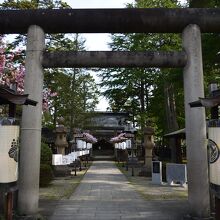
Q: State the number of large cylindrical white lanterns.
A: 2